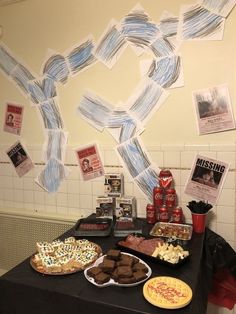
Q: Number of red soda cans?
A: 6